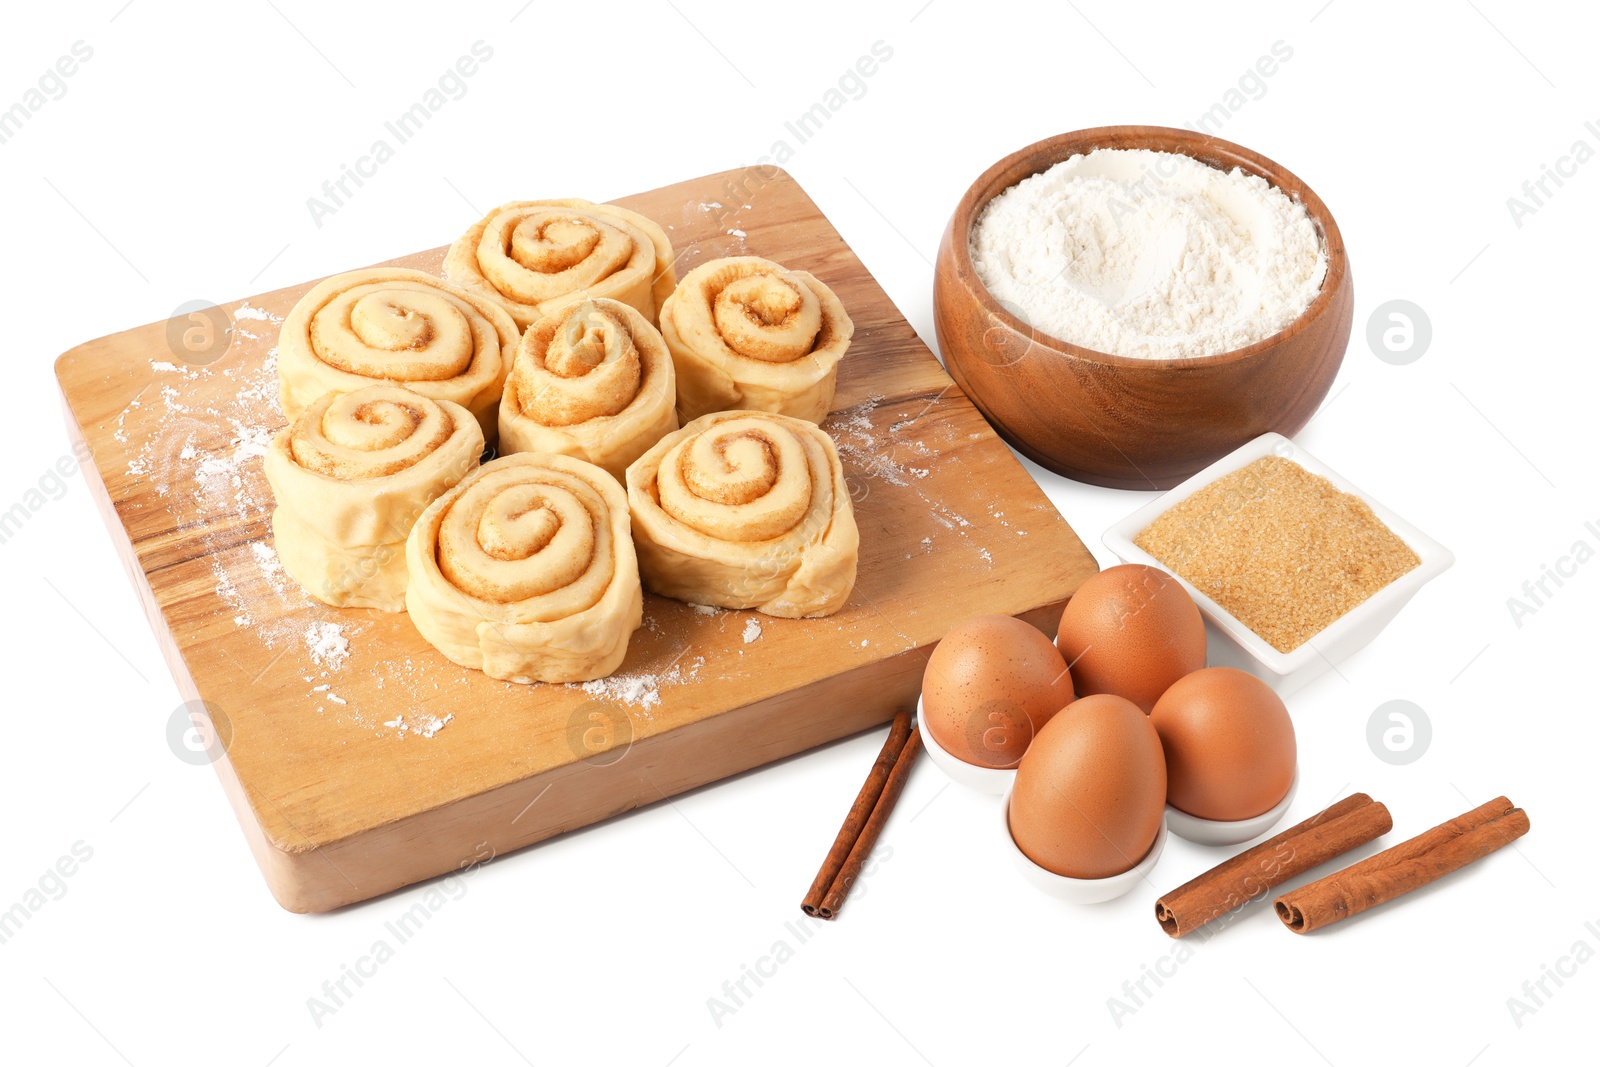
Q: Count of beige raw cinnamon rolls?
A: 7